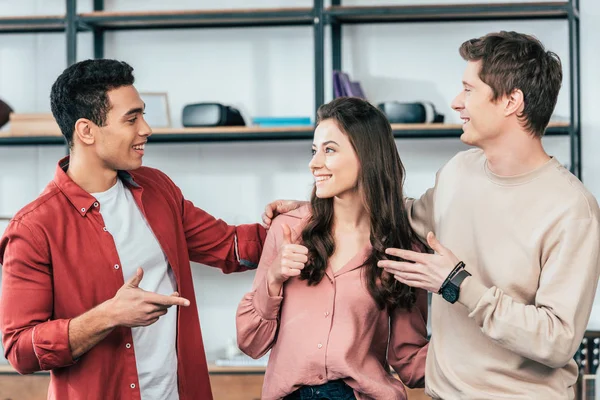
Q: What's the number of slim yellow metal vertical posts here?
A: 0